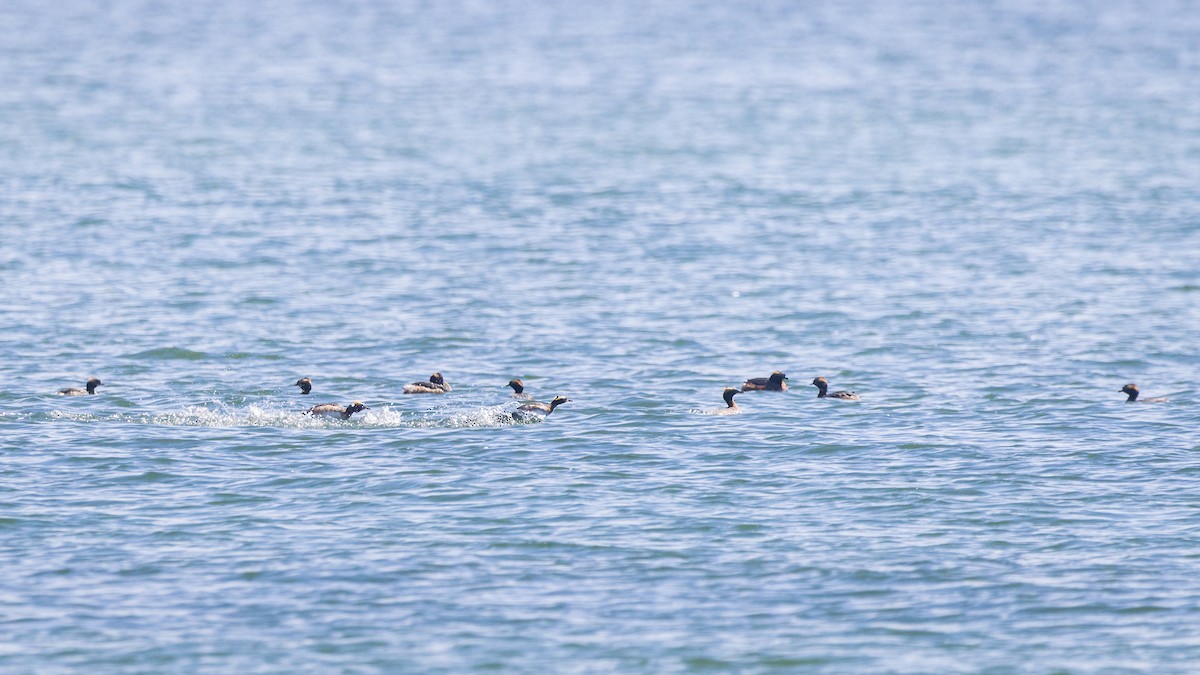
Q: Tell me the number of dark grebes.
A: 10